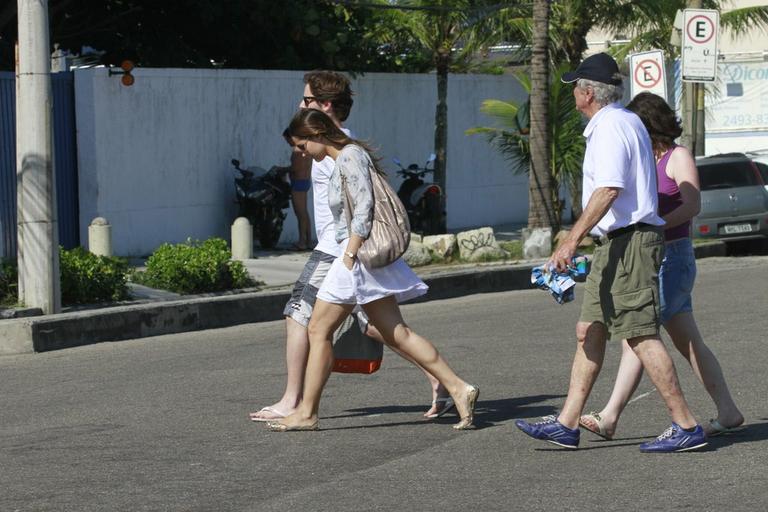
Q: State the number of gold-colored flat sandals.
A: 2